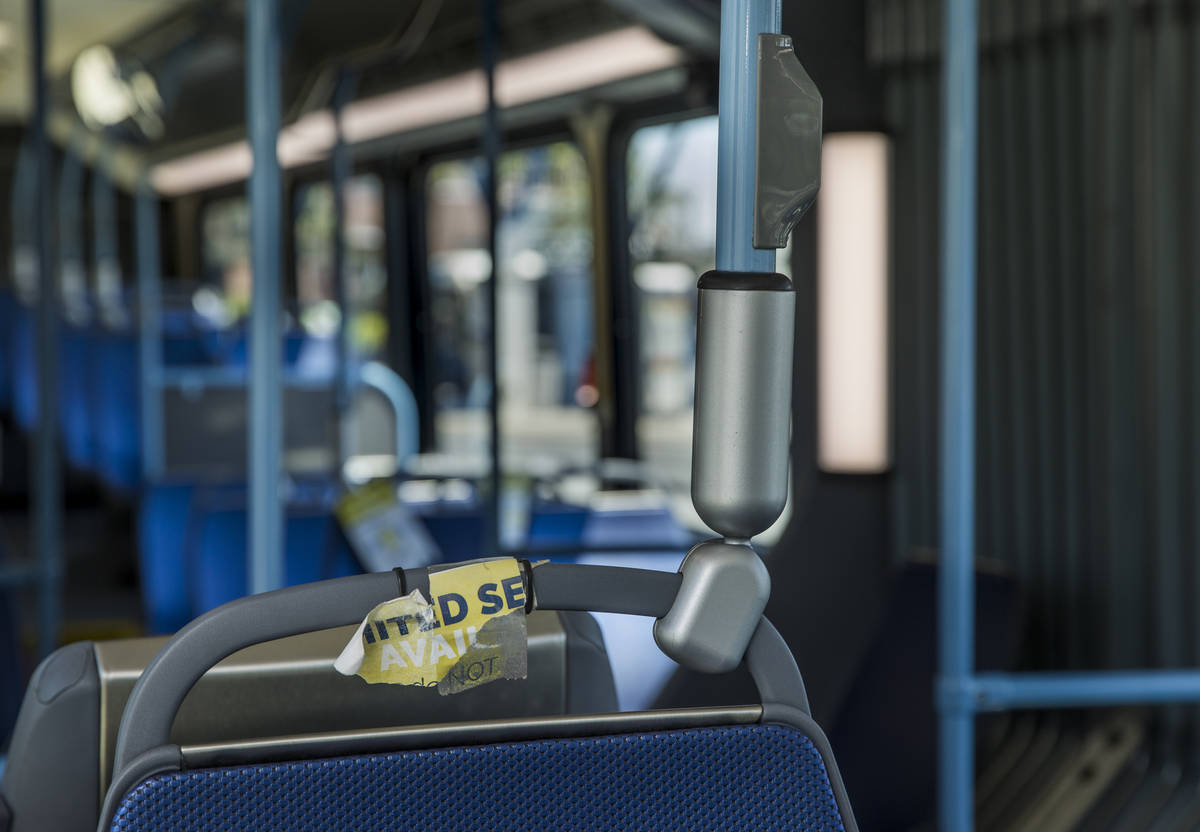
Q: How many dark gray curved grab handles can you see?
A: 1